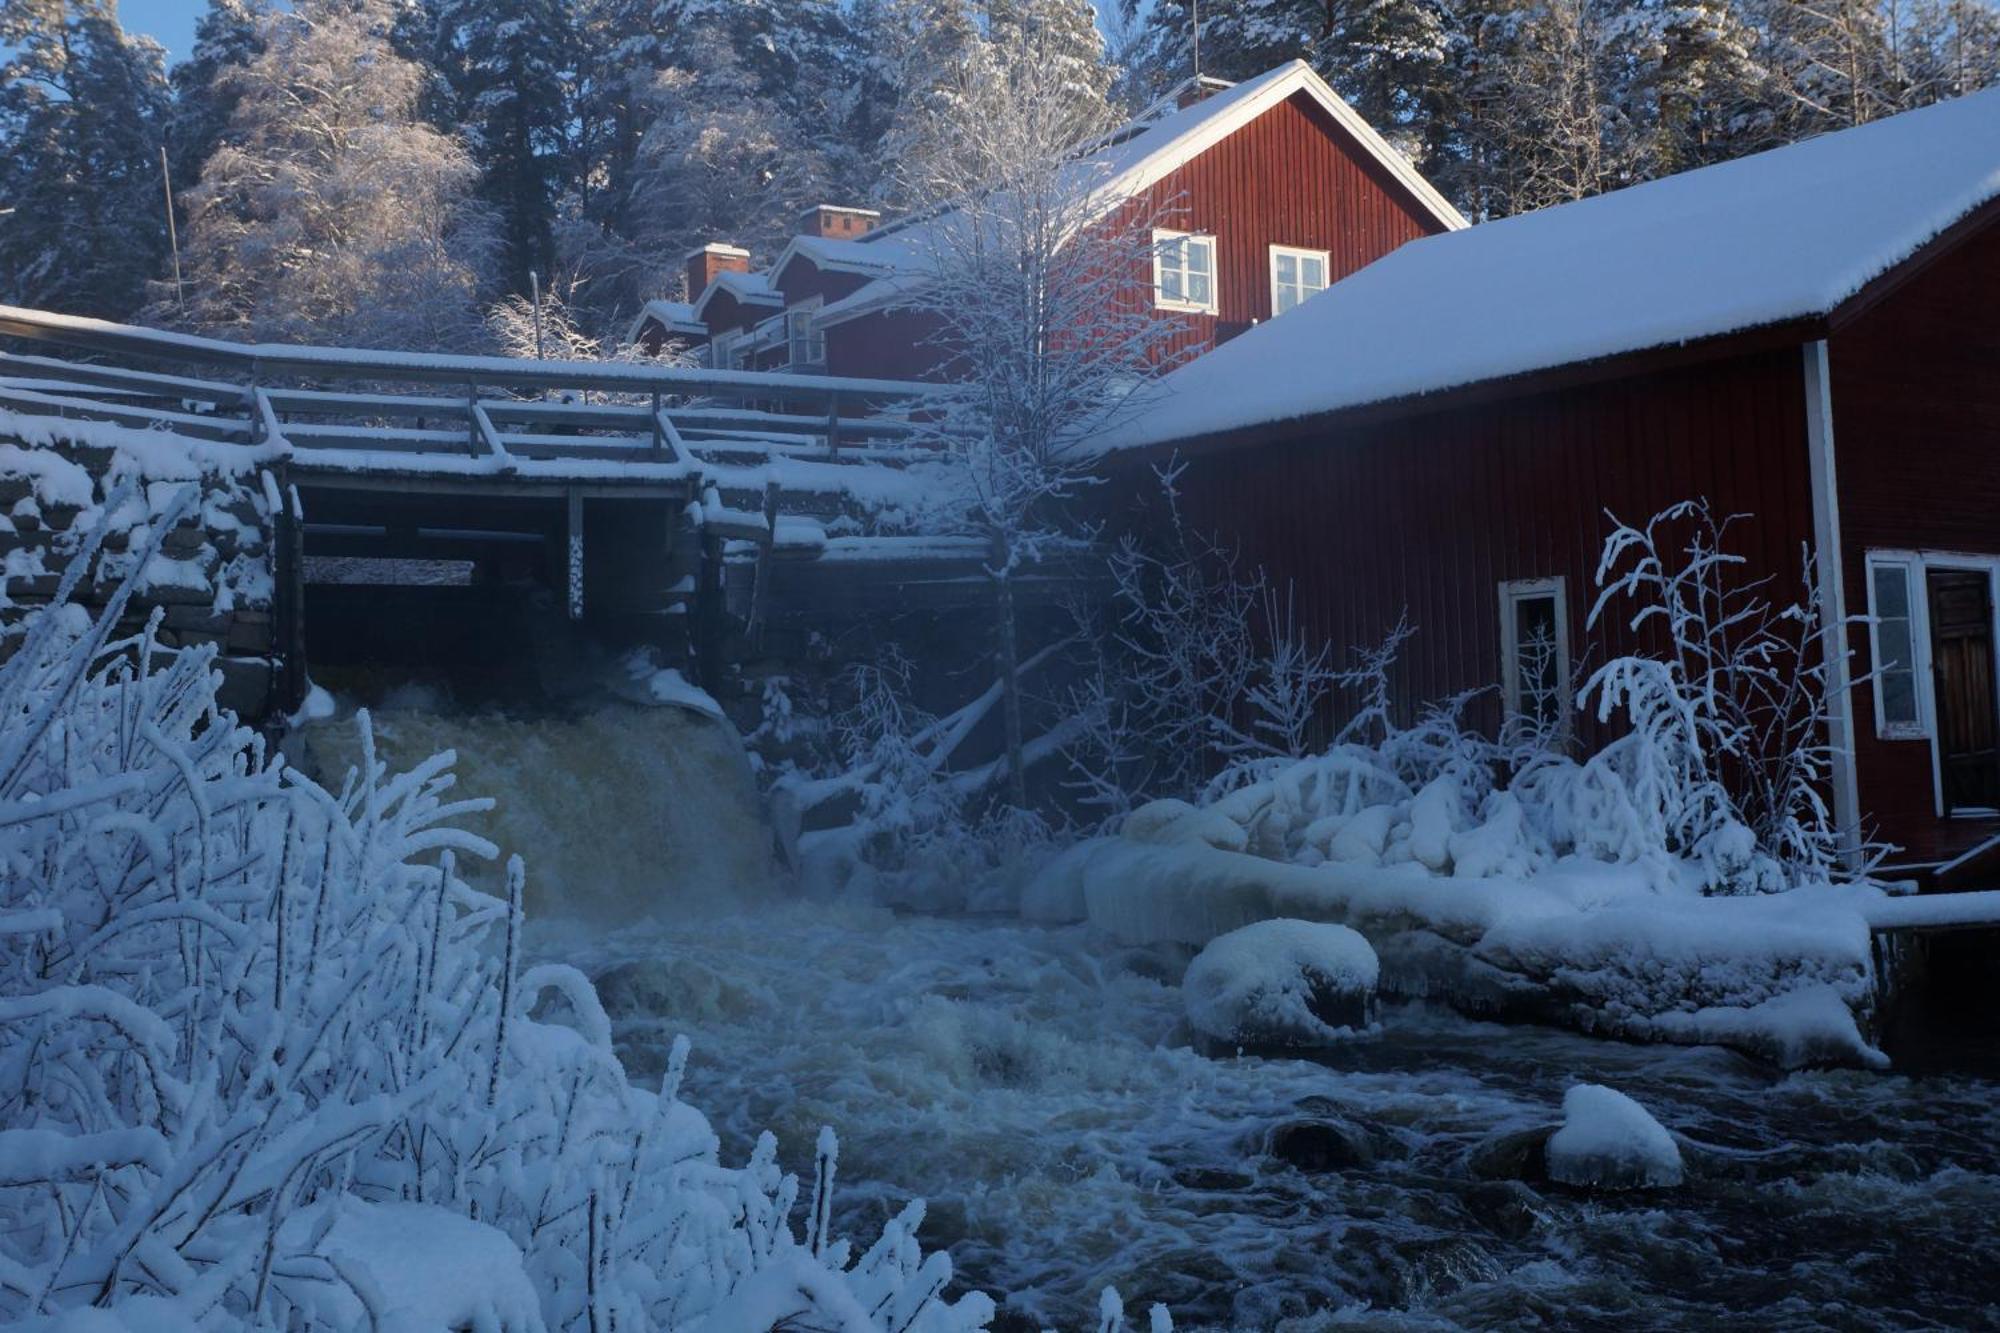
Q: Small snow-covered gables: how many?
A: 3